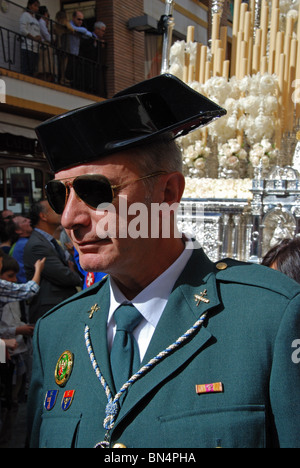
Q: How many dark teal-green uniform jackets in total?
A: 1